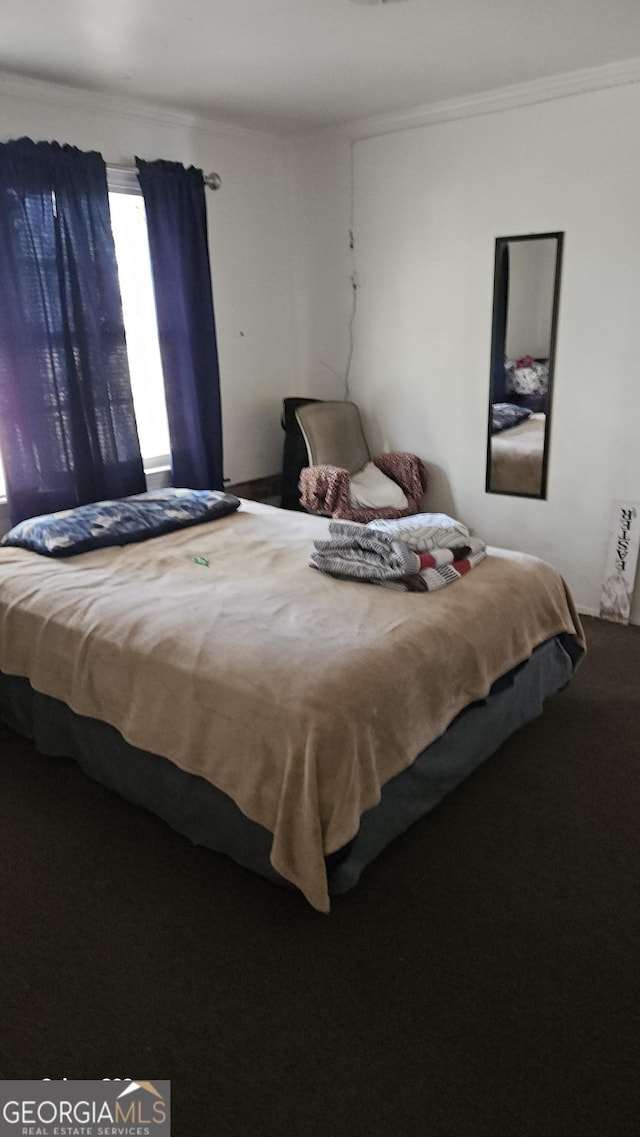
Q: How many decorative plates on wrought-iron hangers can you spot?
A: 0